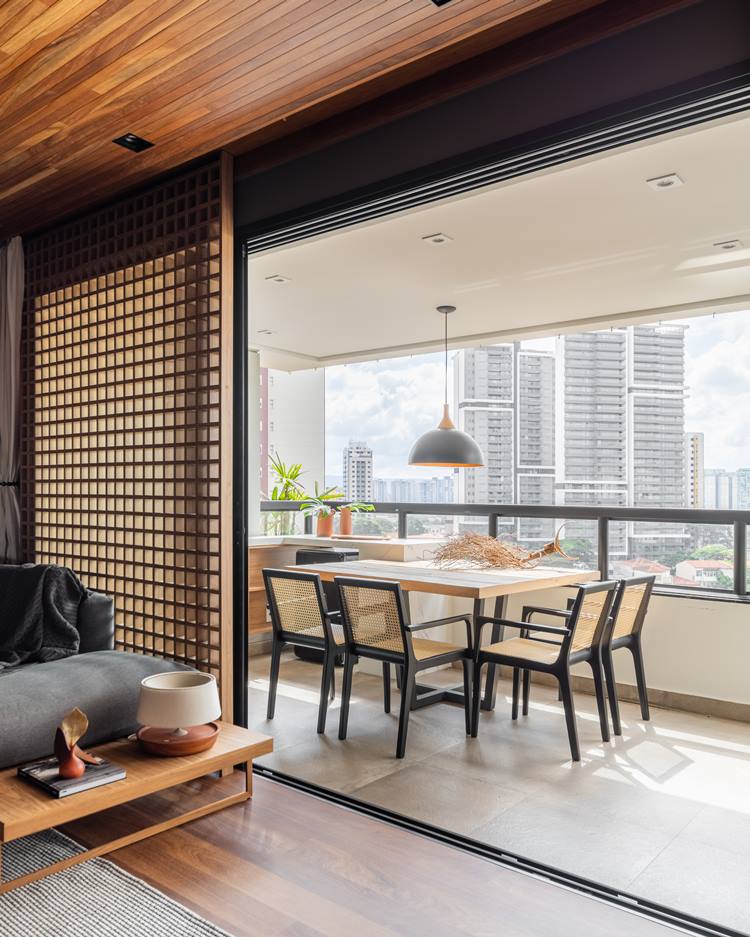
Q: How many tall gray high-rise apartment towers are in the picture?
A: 2